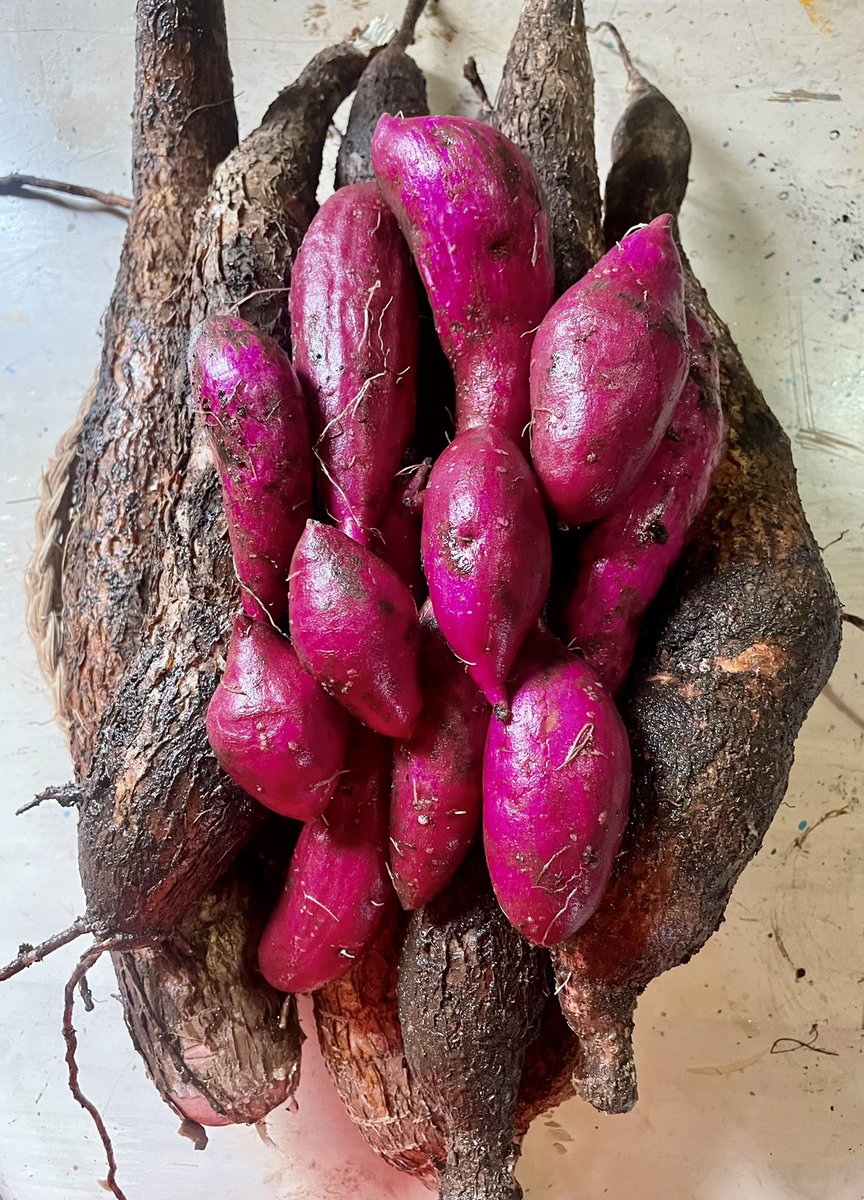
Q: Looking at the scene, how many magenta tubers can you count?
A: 12